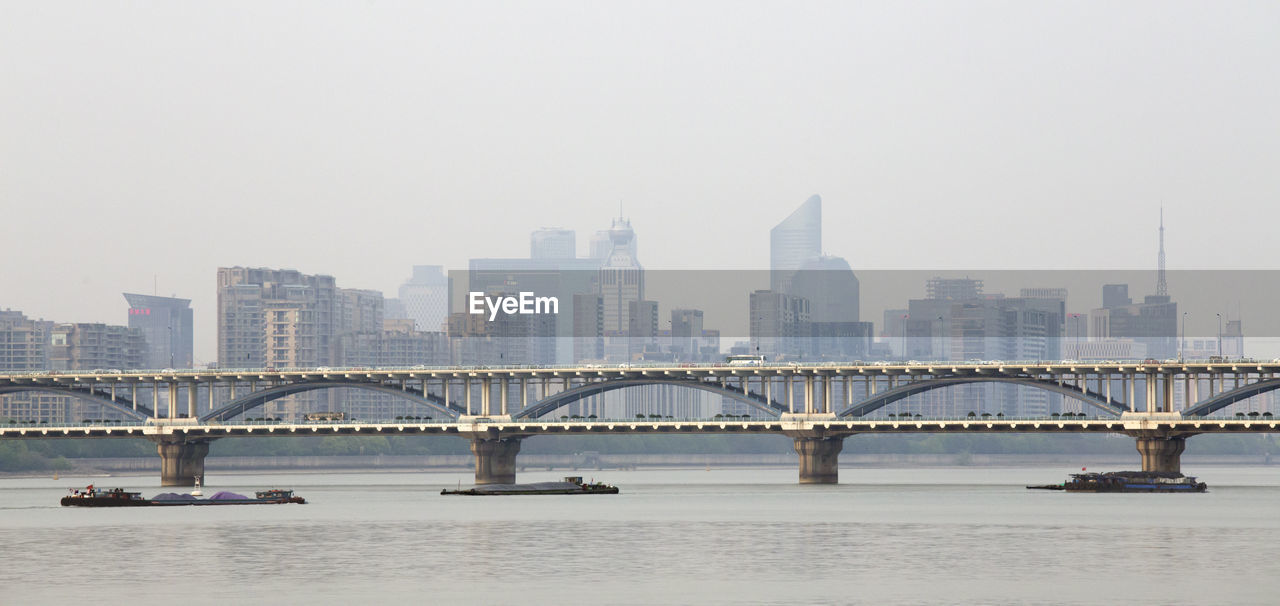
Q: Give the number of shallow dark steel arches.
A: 5